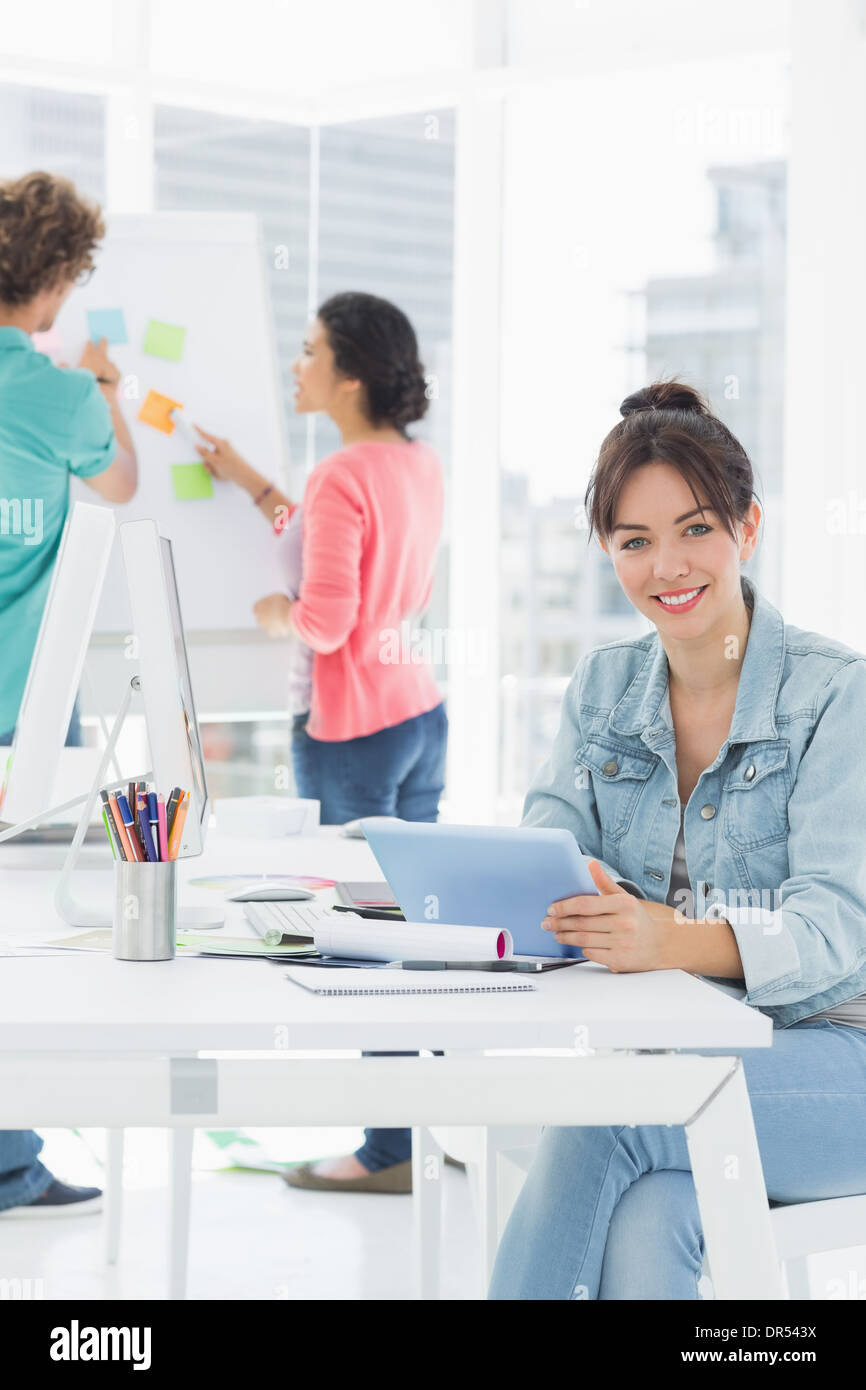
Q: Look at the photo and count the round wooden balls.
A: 0